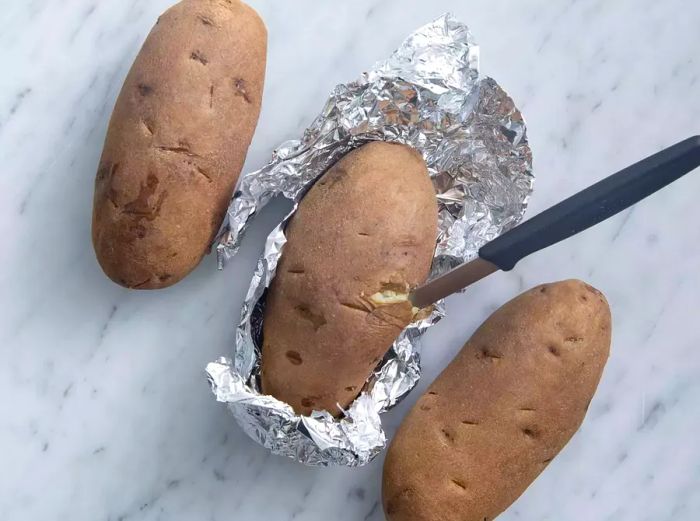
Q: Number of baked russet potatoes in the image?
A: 3